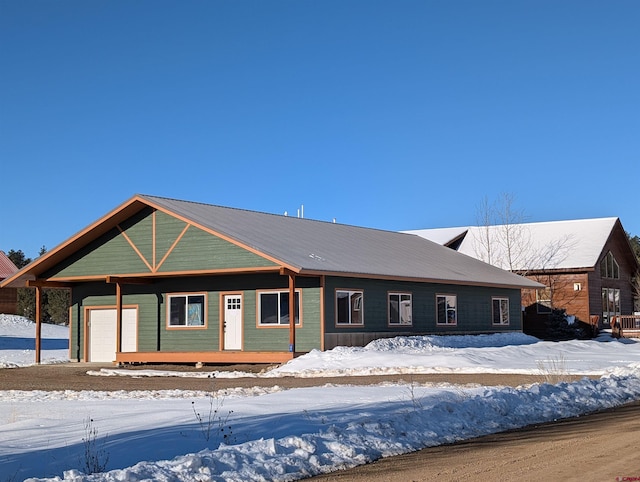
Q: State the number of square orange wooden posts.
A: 3